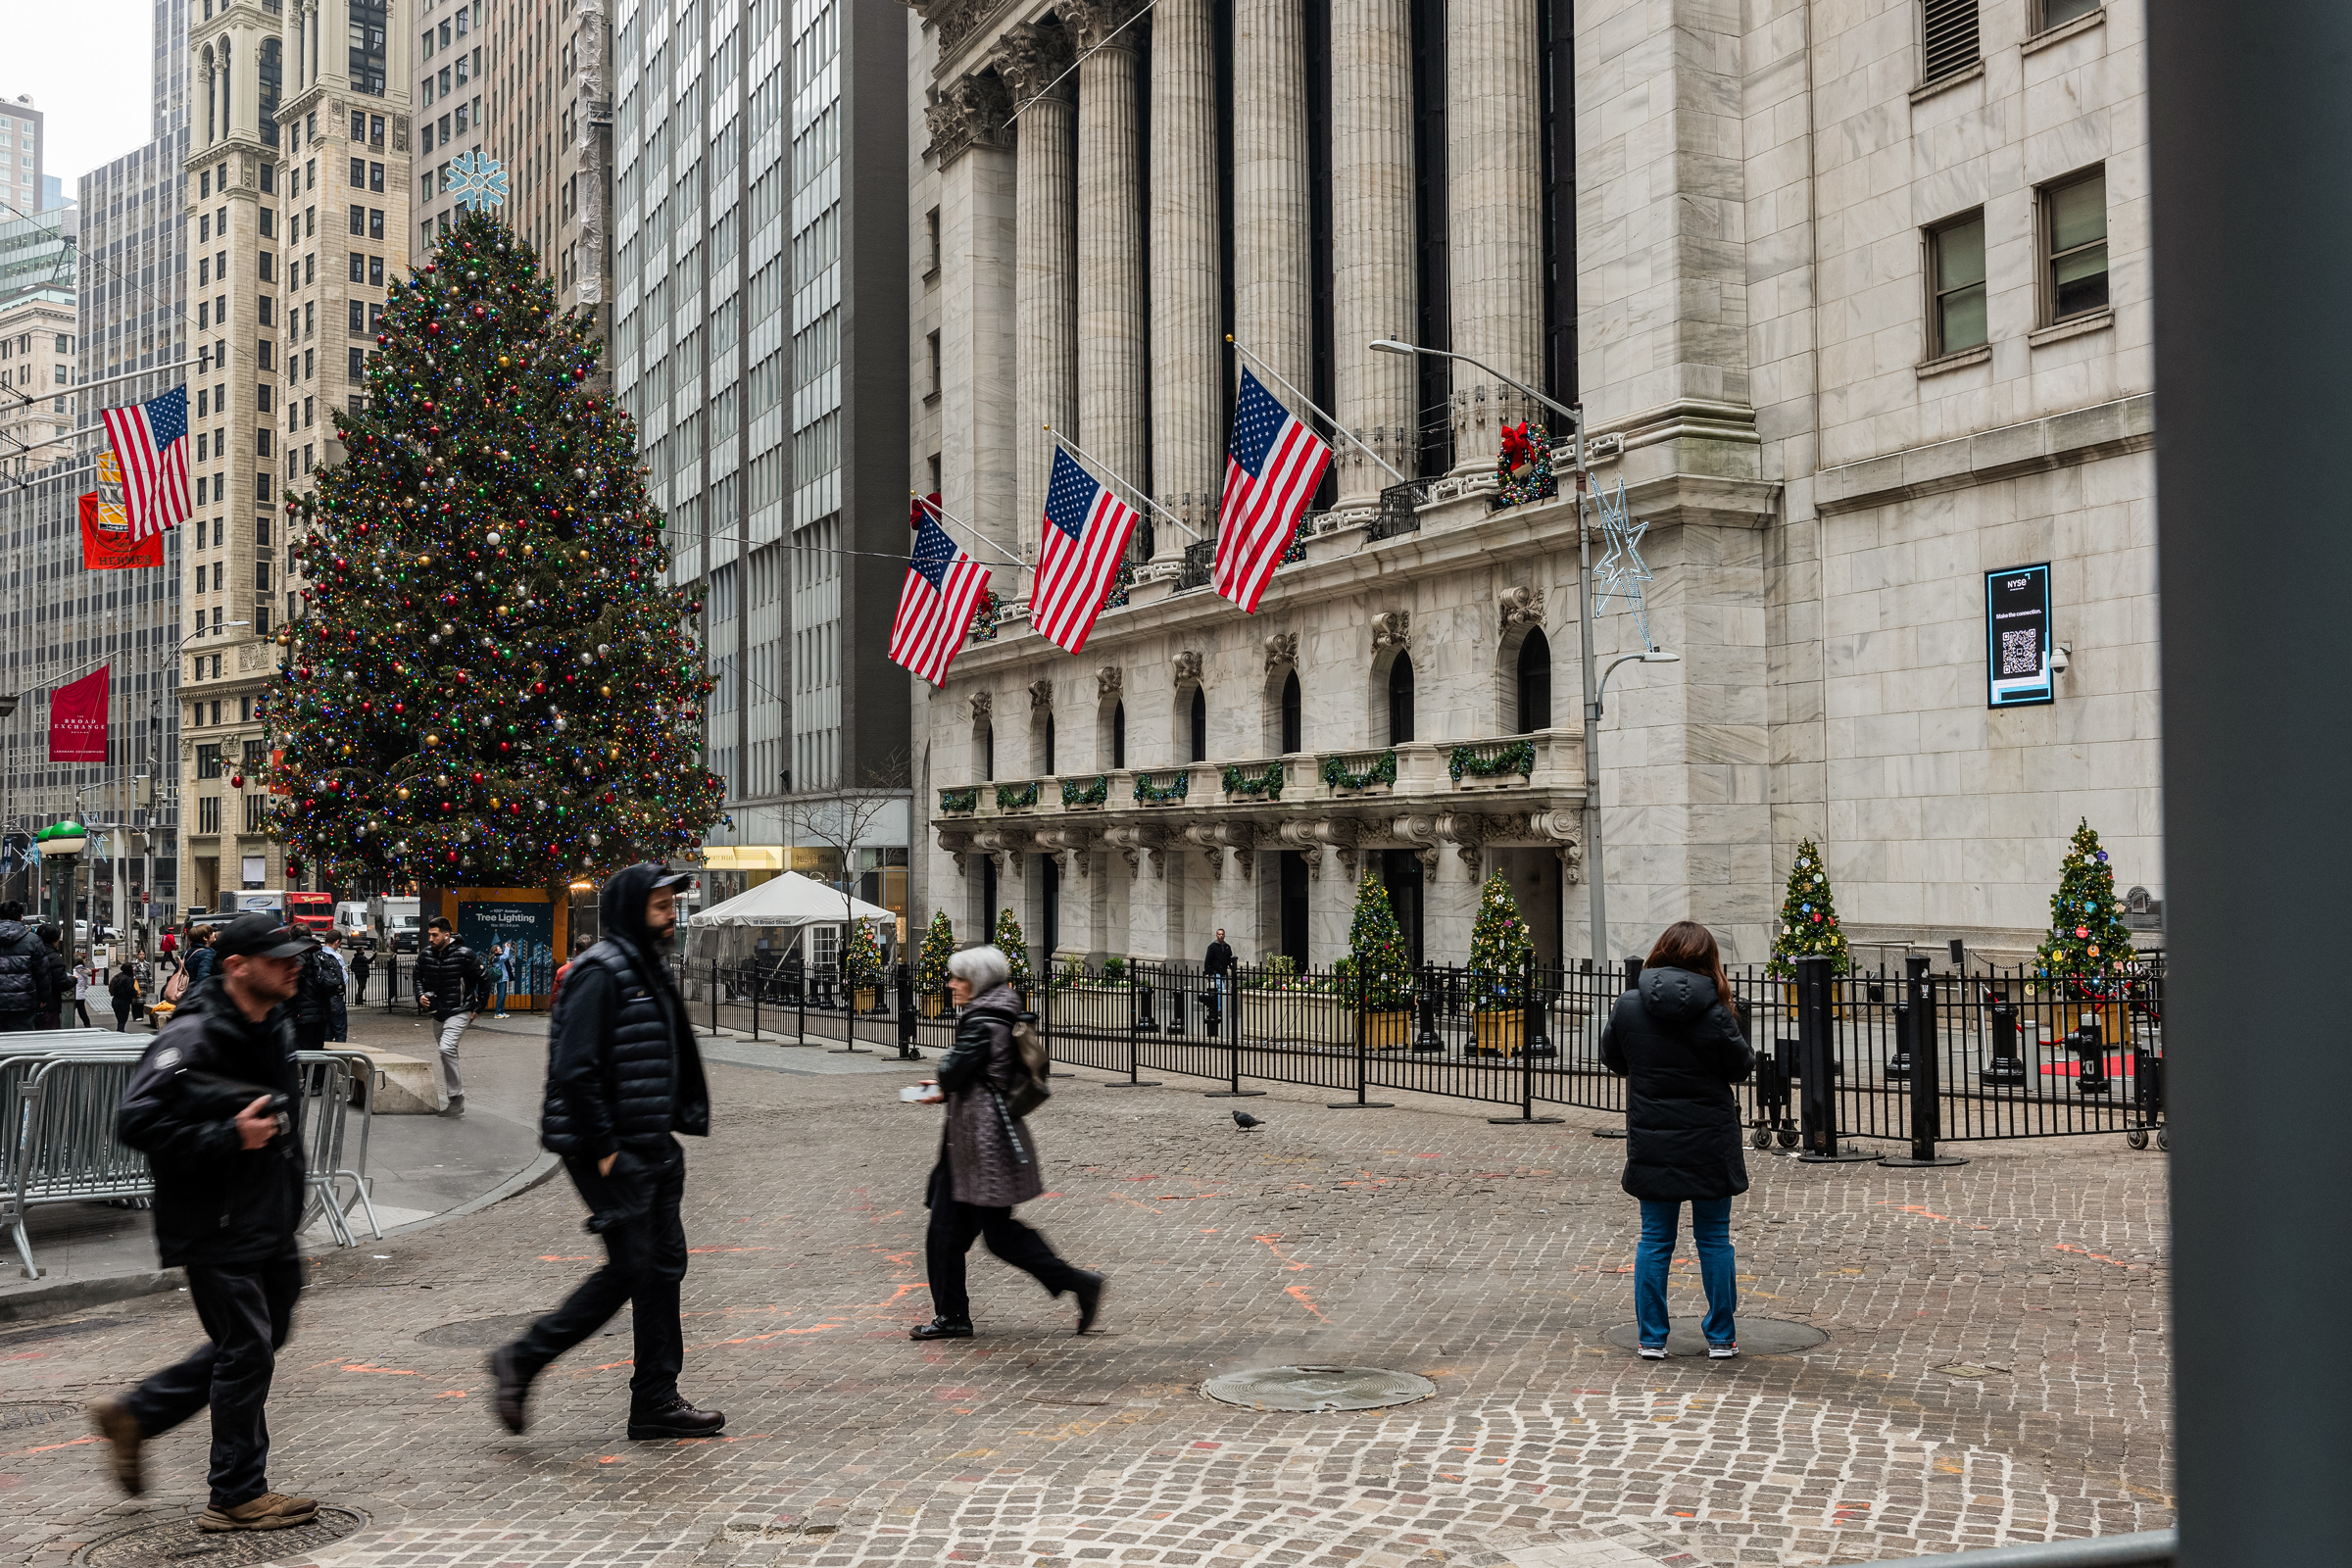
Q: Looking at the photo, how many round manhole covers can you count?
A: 5